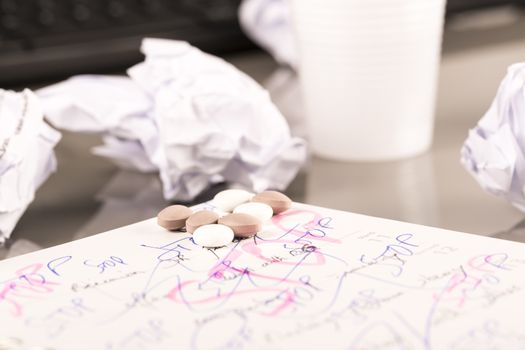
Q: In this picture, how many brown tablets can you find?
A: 4